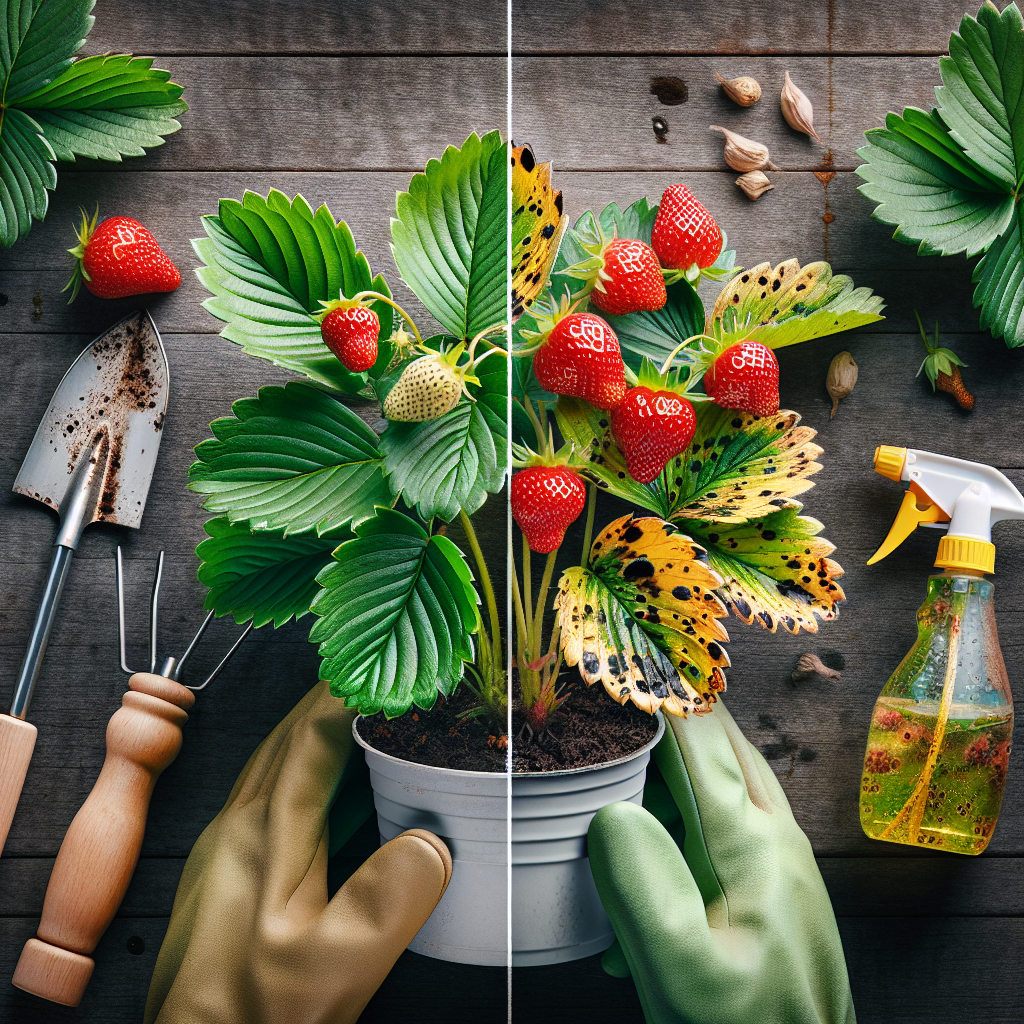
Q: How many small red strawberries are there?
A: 8